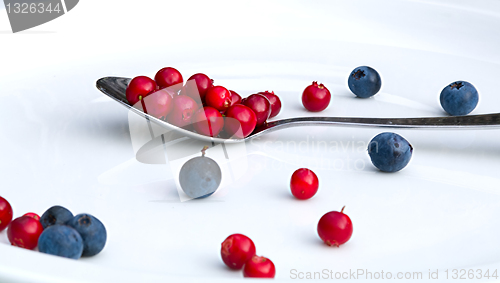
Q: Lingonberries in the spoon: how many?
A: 11